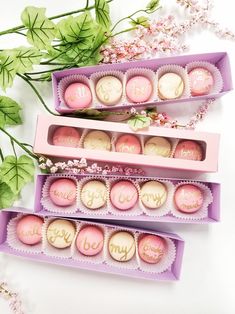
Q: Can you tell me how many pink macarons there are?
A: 12